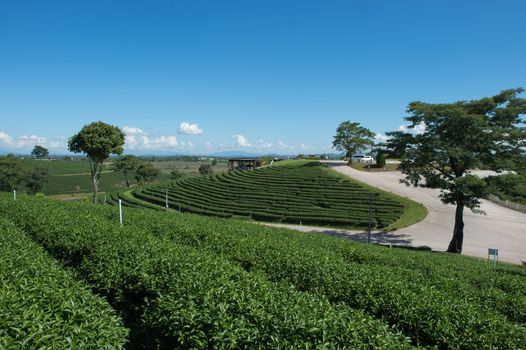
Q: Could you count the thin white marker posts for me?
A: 2